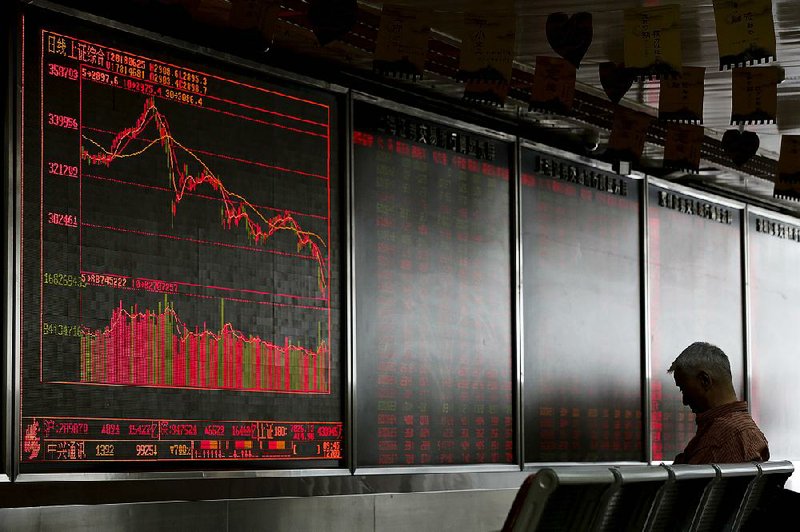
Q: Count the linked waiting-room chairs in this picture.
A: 5